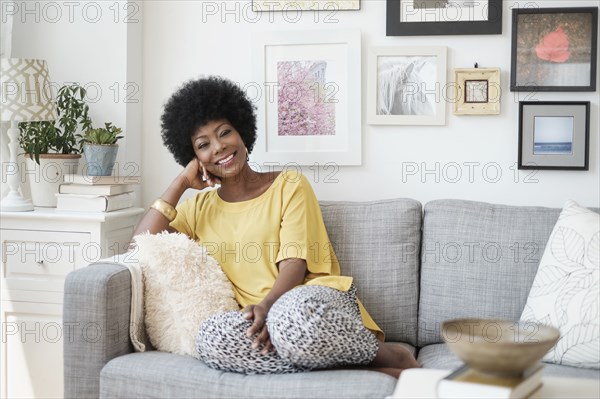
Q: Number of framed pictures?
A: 7